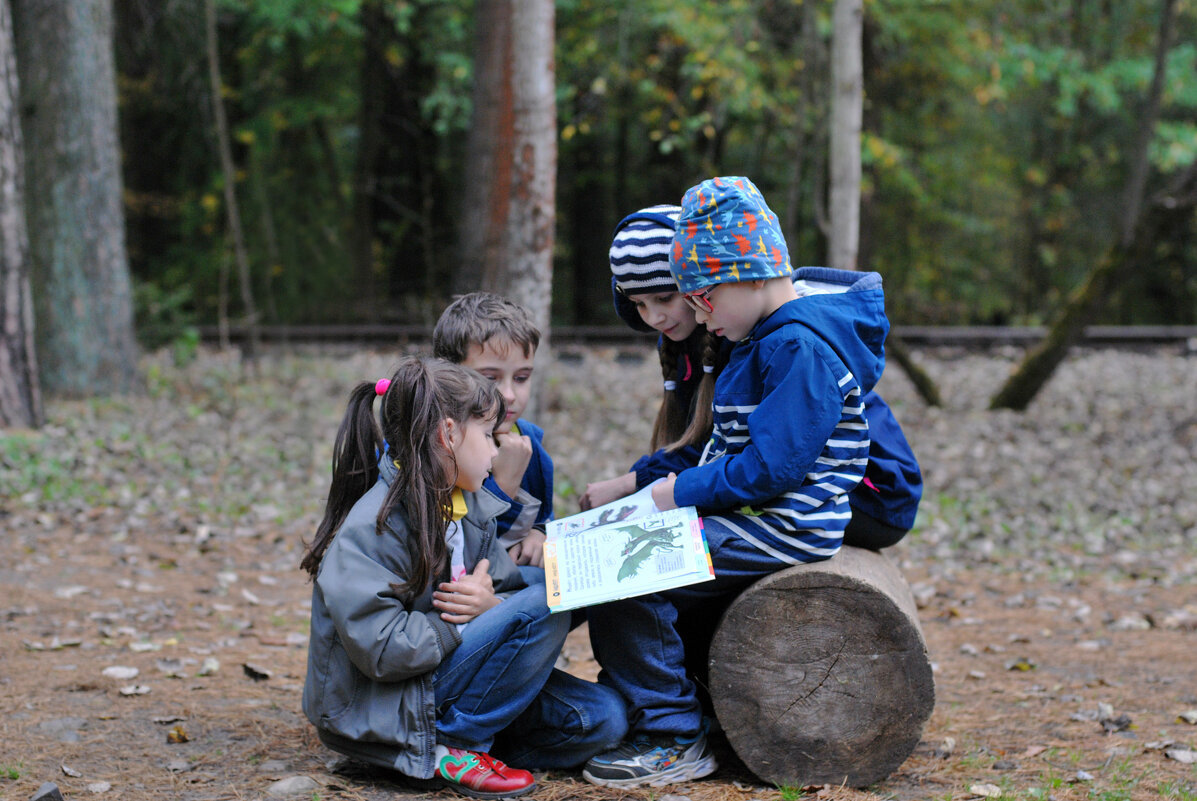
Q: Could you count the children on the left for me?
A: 2